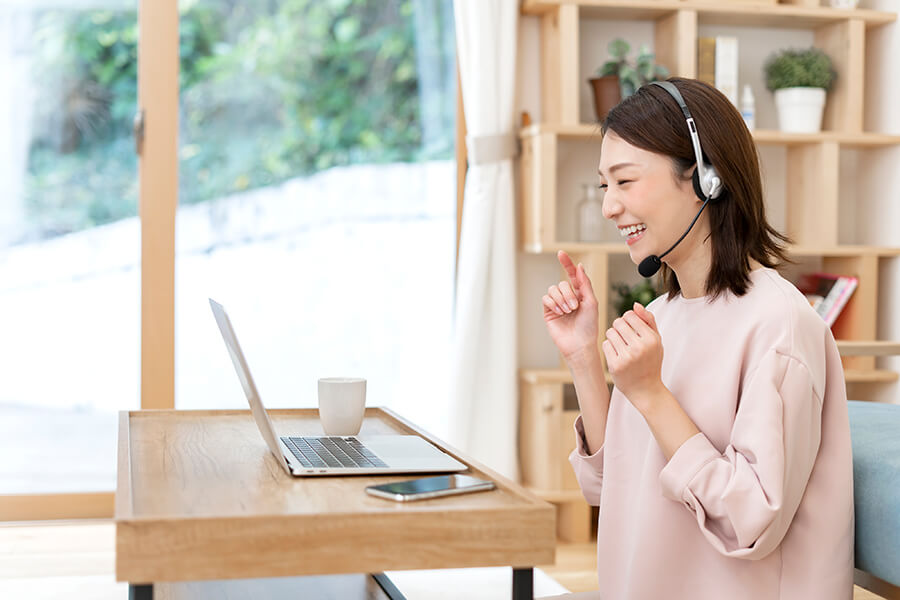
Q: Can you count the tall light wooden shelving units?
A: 1